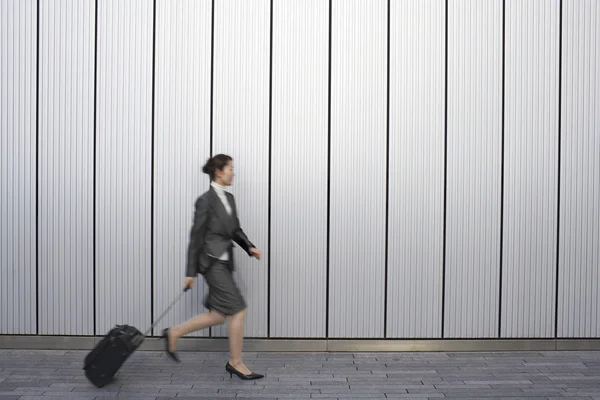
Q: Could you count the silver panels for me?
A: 11